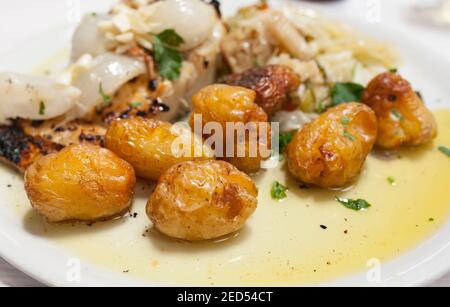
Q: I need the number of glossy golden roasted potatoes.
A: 7